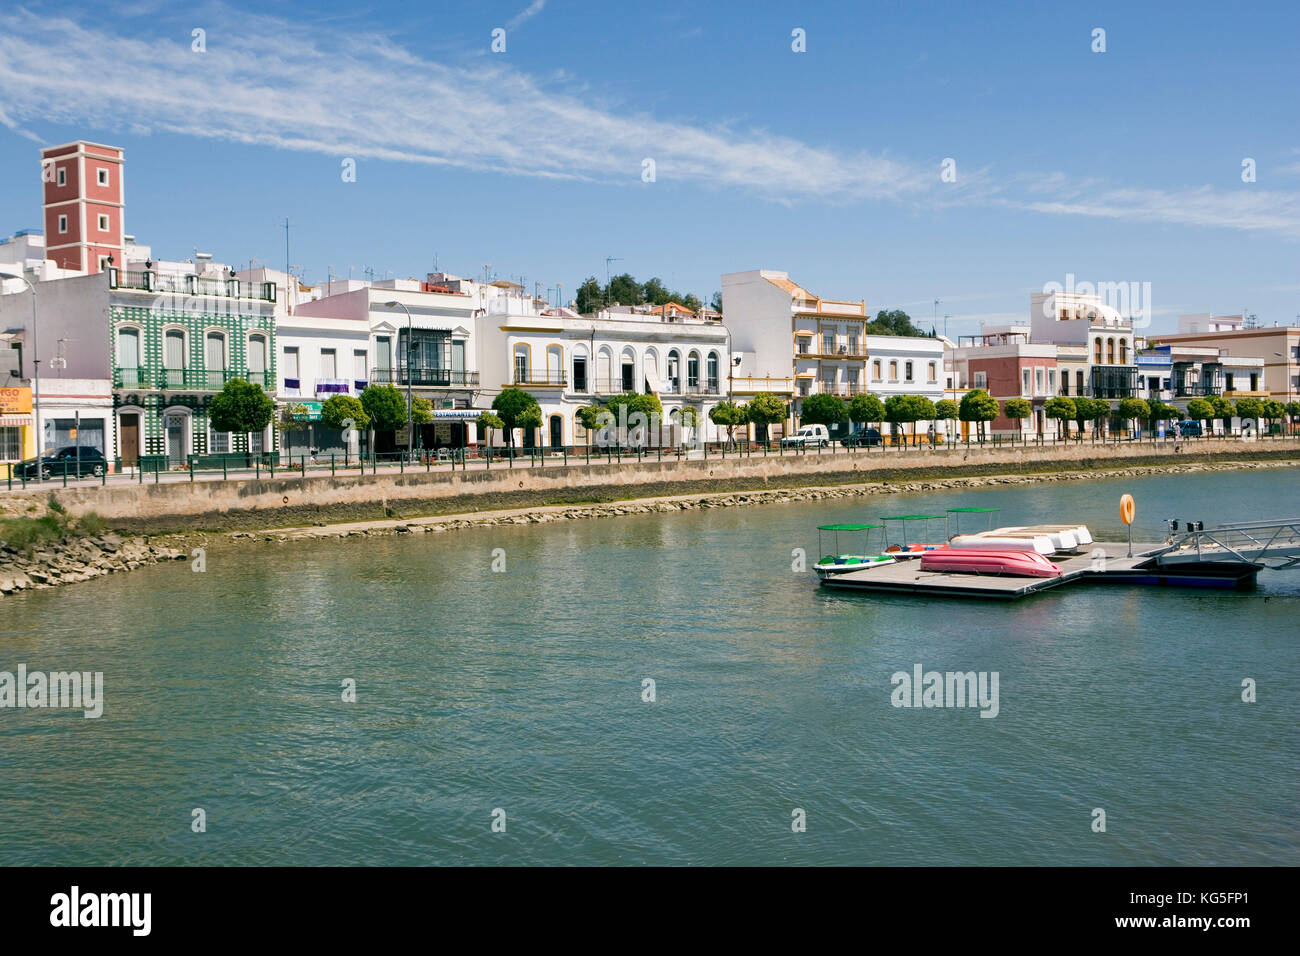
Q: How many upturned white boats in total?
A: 3